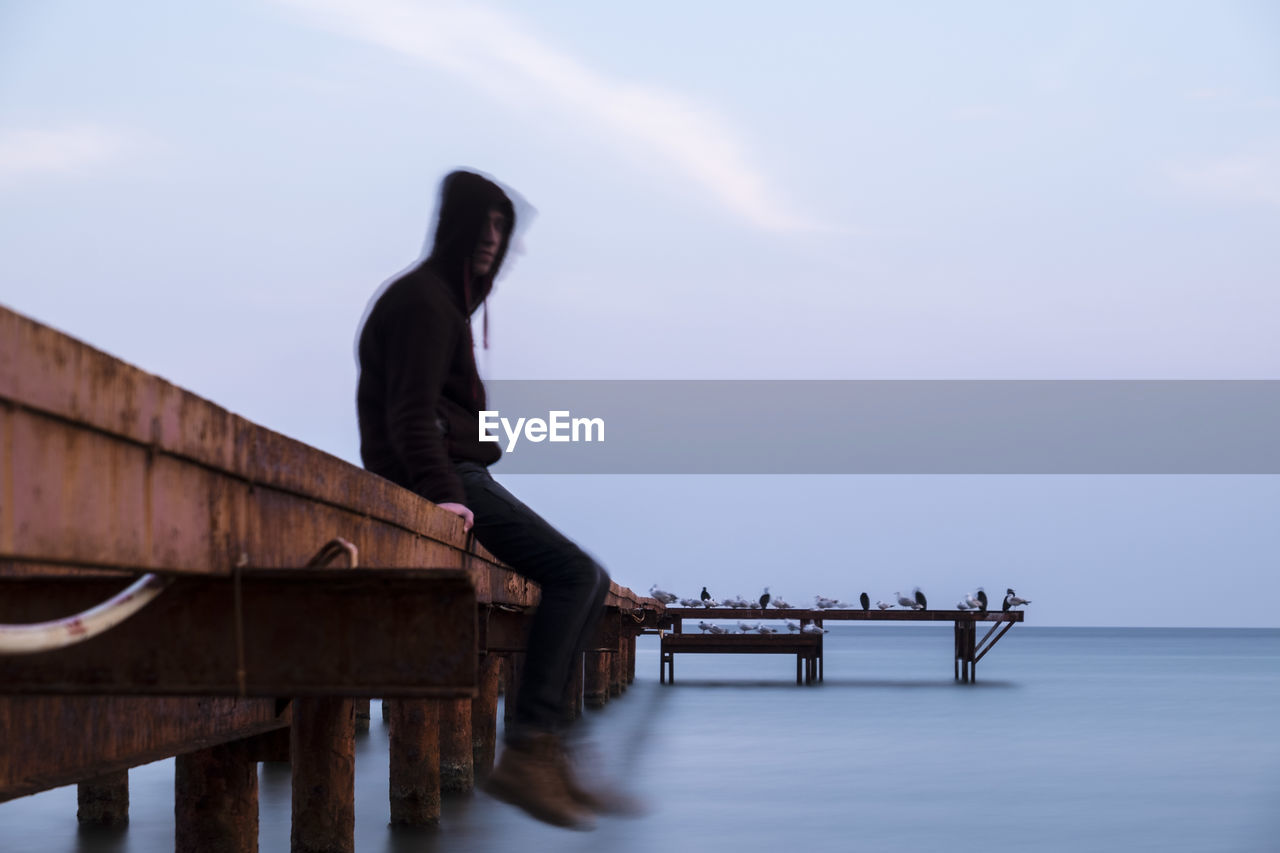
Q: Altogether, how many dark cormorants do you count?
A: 6